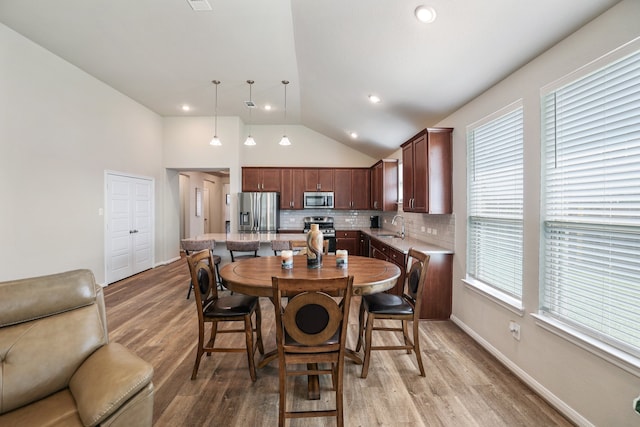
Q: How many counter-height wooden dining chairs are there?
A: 4